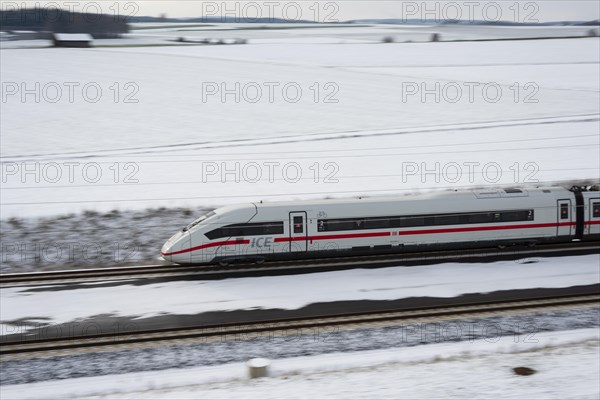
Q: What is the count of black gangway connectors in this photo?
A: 1